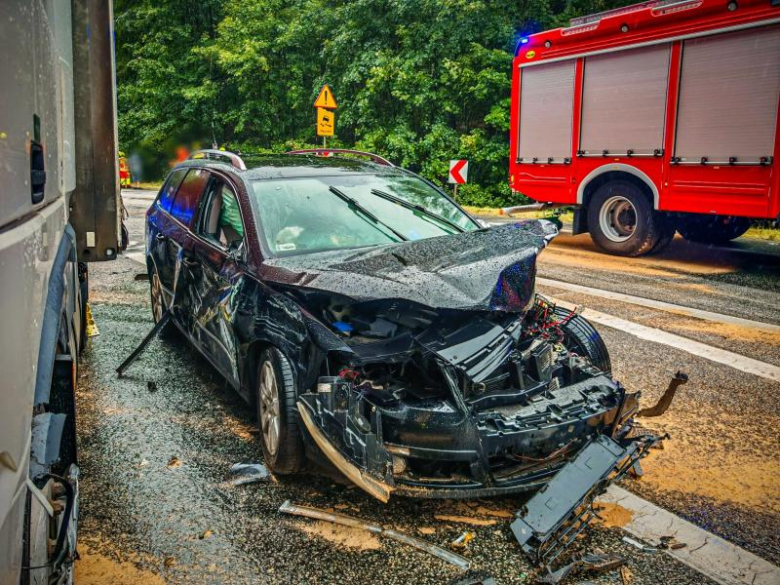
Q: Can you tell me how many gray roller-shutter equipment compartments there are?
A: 3